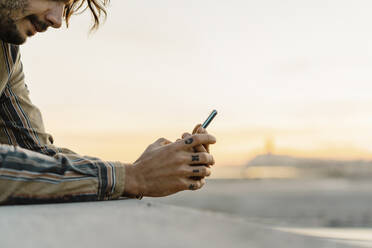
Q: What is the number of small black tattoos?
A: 4